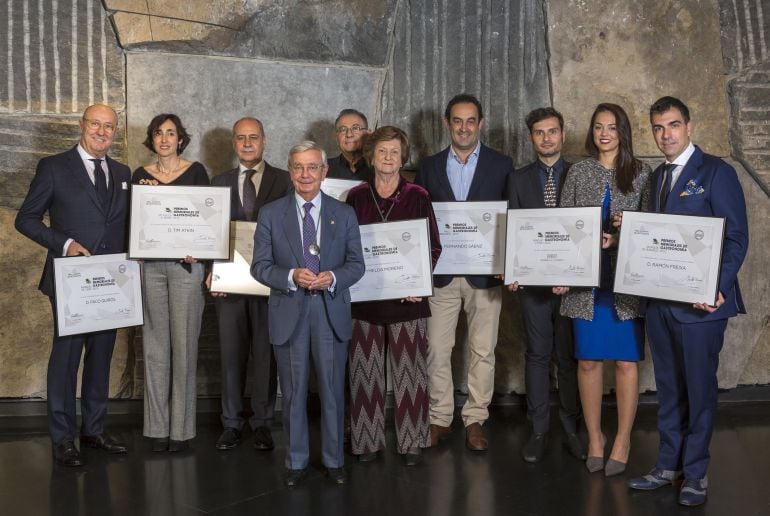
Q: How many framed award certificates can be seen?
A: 8